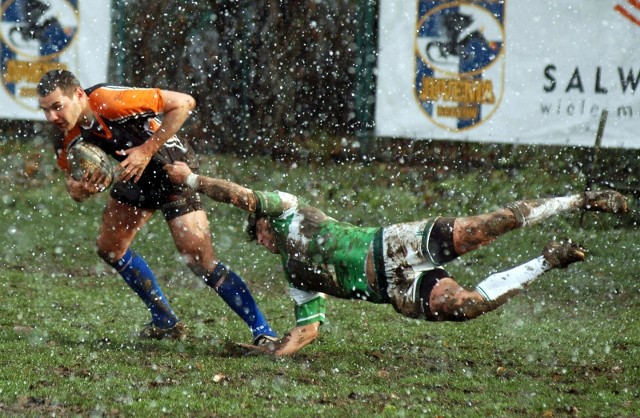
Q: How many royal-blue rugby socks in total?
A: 2